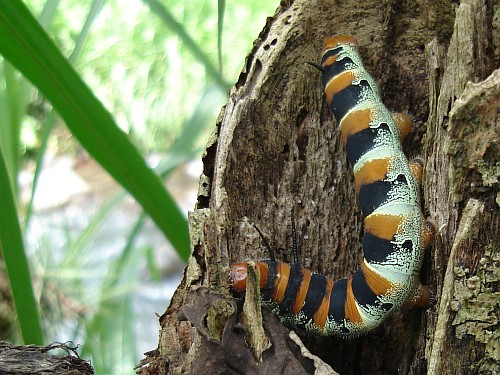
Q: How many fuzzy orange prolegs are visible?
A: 4